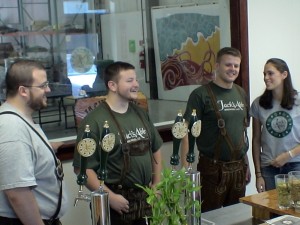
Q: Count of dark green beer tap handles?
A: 4